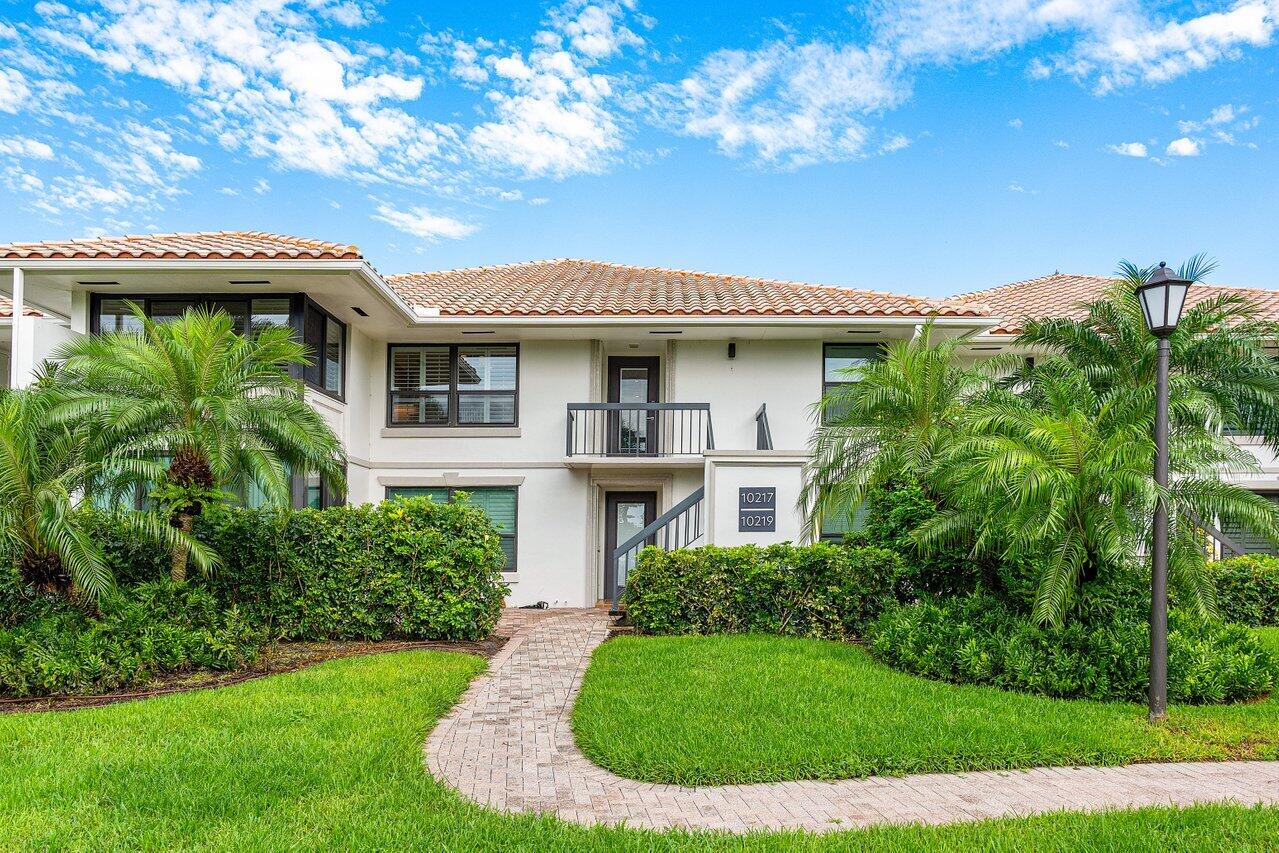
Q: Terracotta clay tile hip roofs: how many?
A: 3